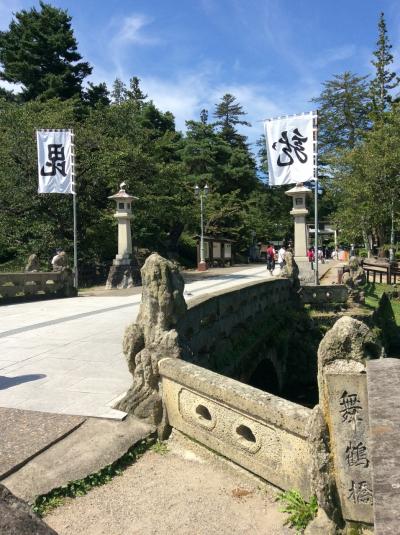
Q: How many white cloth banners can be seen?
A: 2